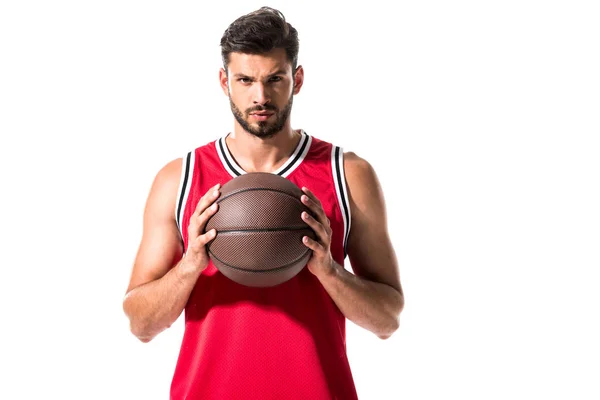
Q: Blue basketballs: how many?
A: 0